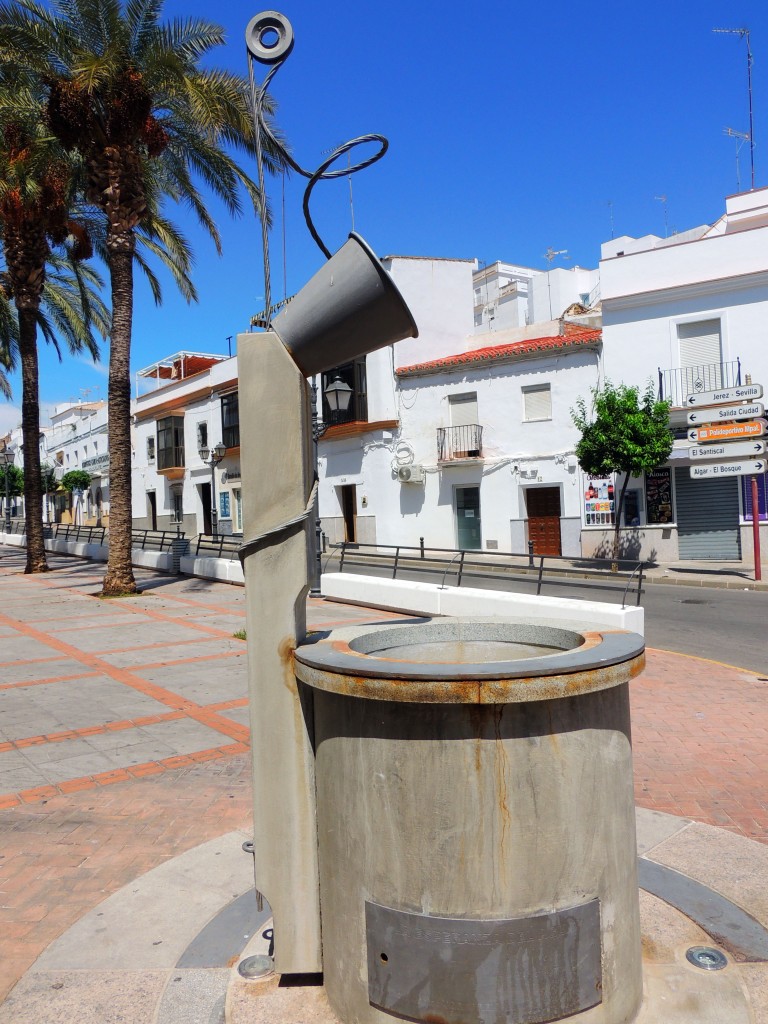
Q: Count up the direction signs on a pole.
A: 5